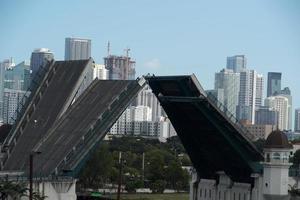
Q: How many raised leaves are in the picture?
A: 4